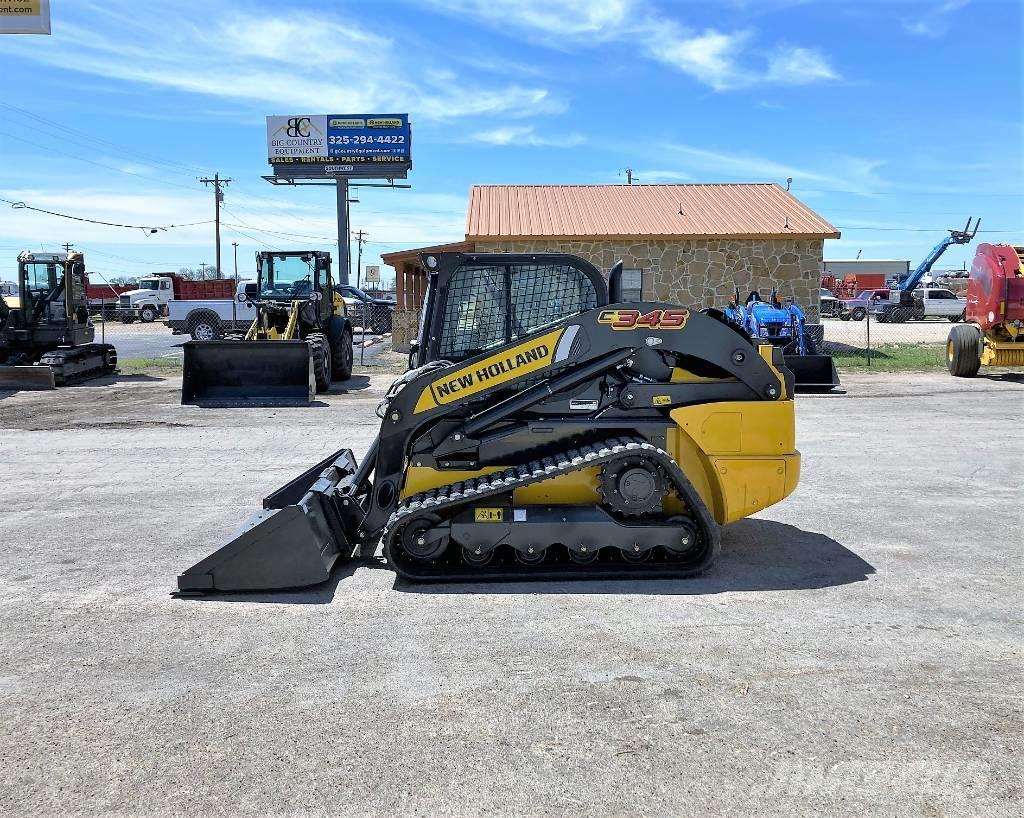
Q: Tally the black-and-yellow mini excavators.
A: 1